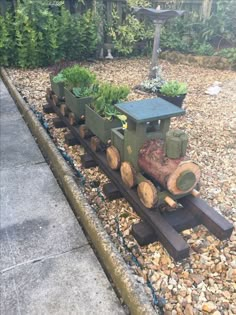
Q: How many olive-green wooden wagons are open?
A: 3